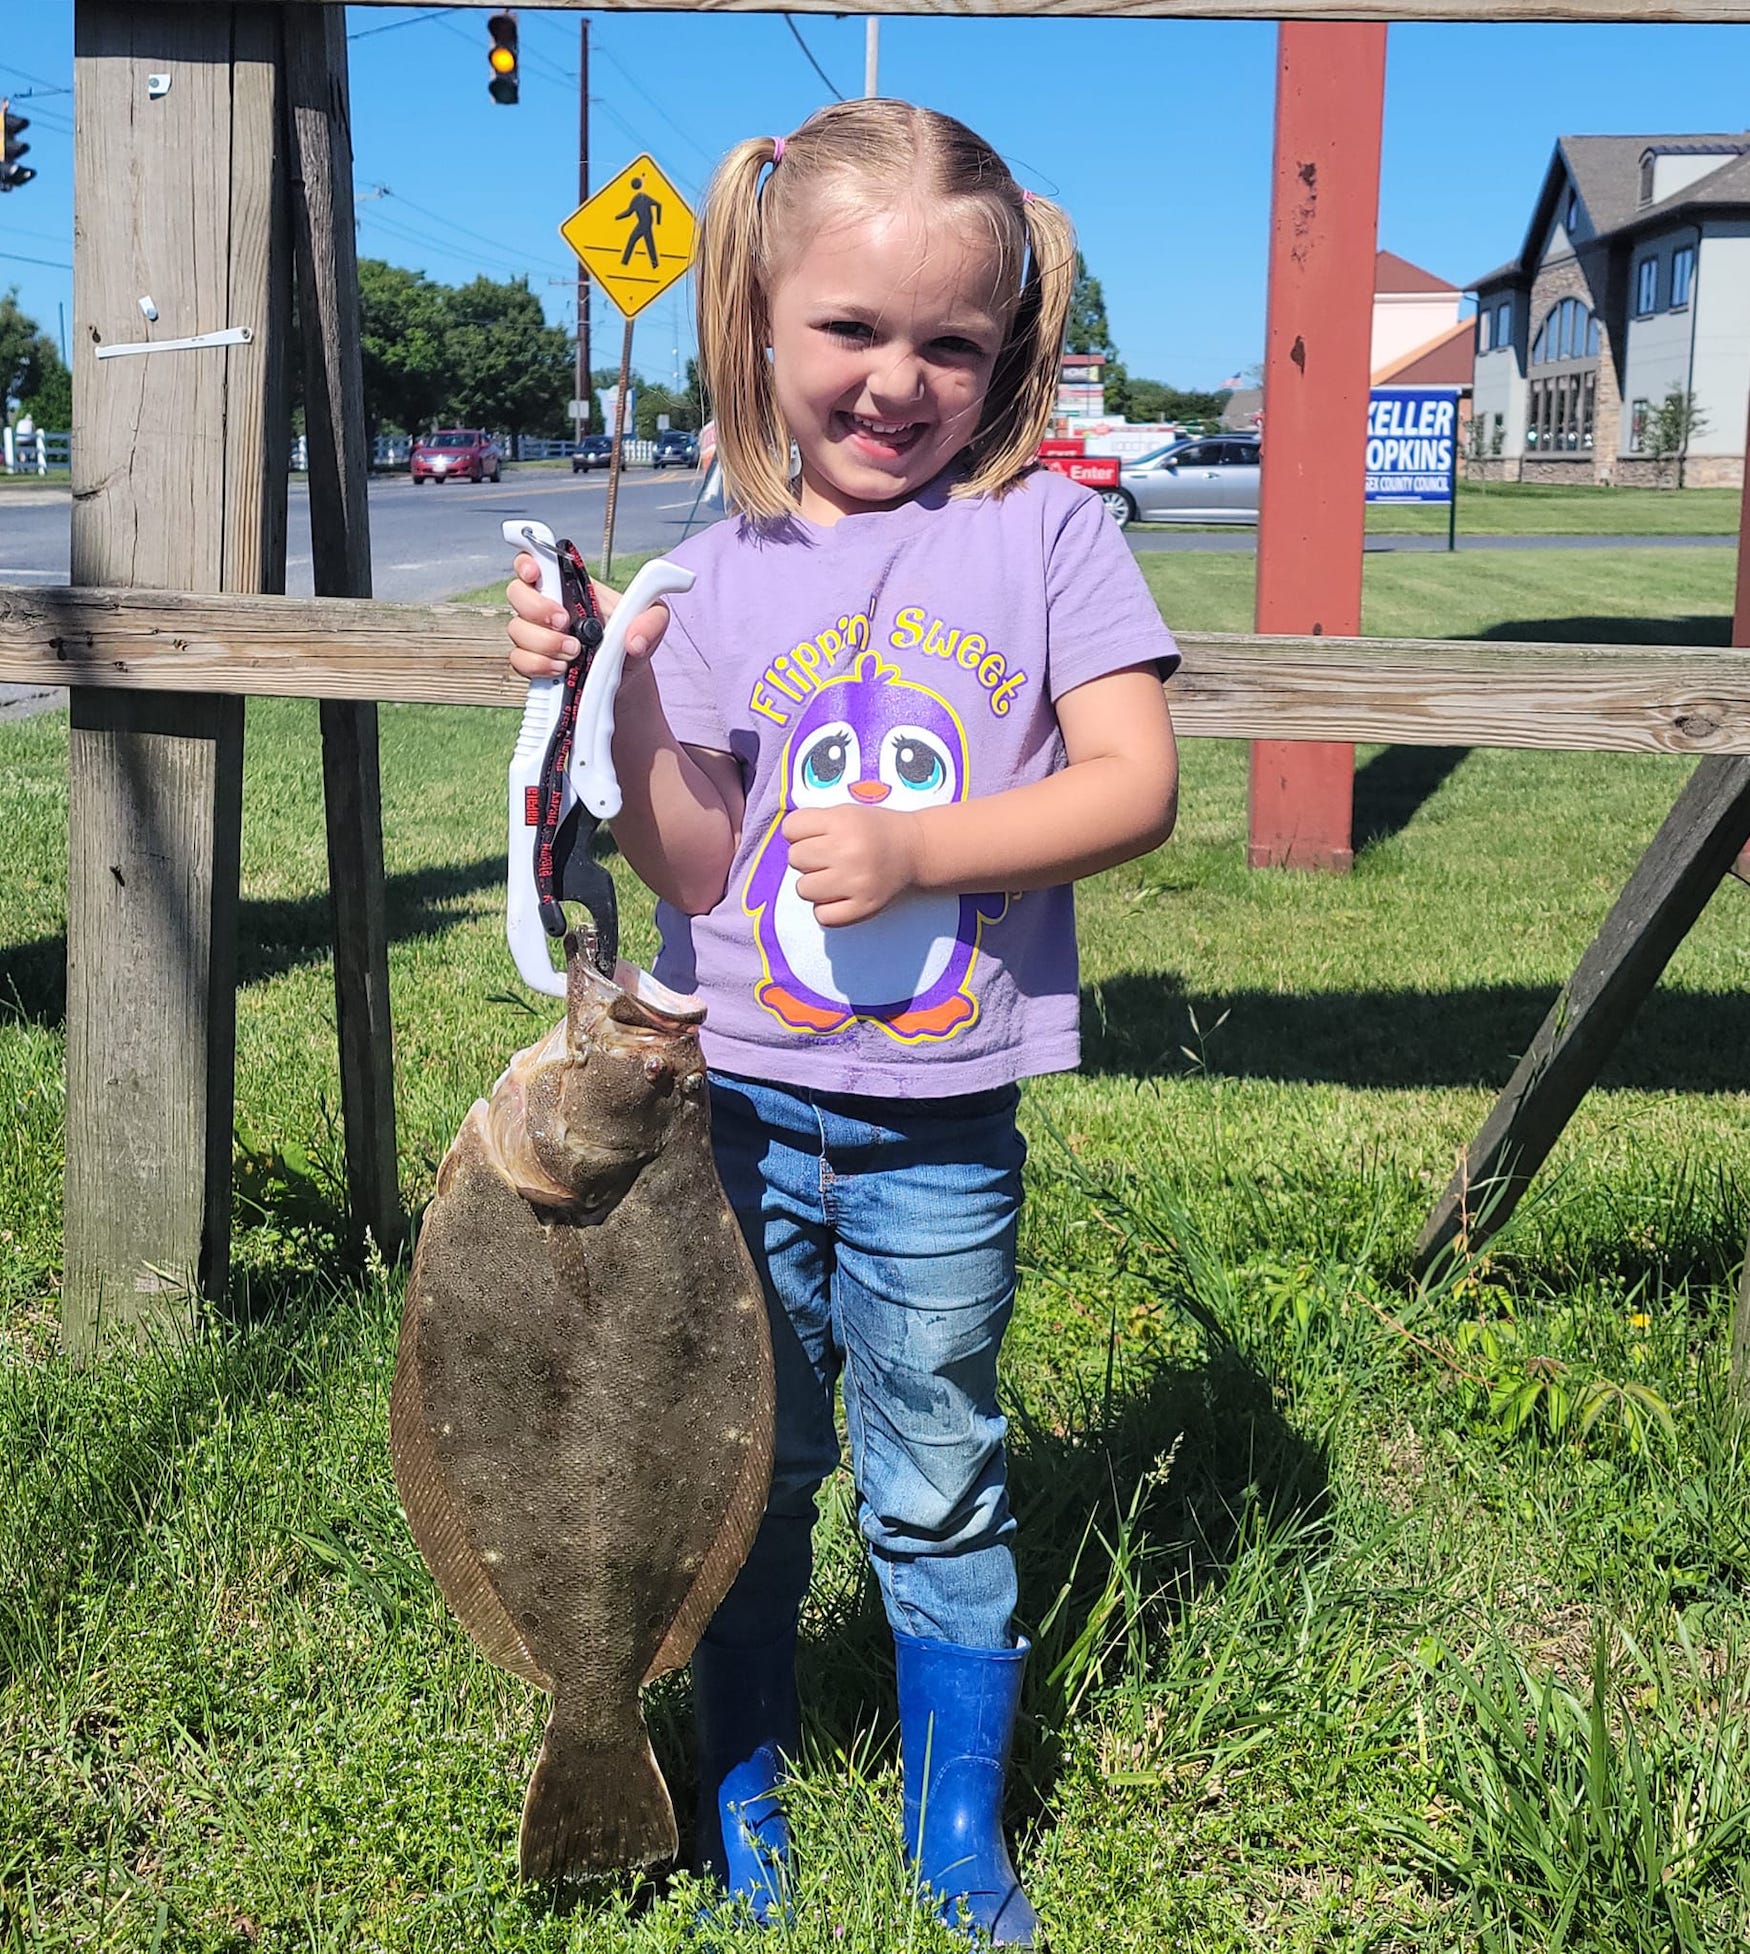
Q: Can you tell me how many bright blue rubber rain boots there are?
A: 2